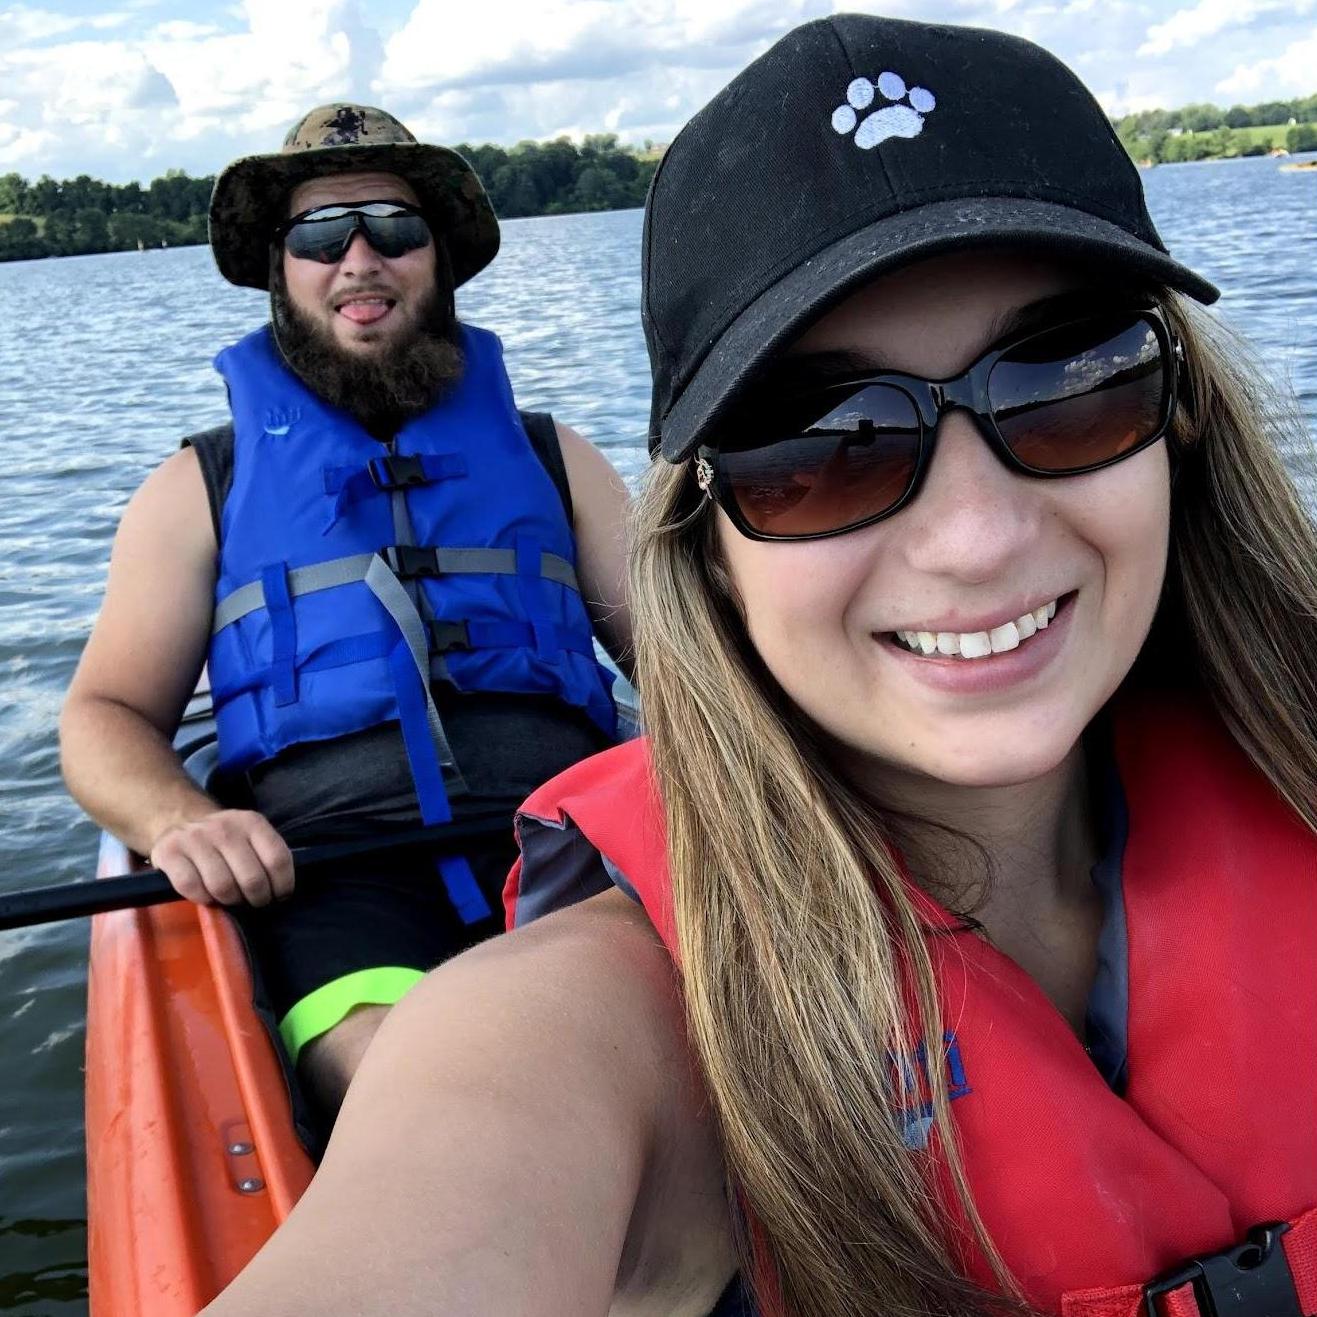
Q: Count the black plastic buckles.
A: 4